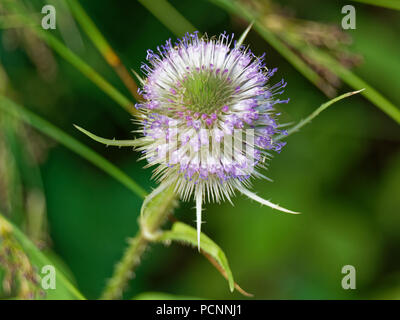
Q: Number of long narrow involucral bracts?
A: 6